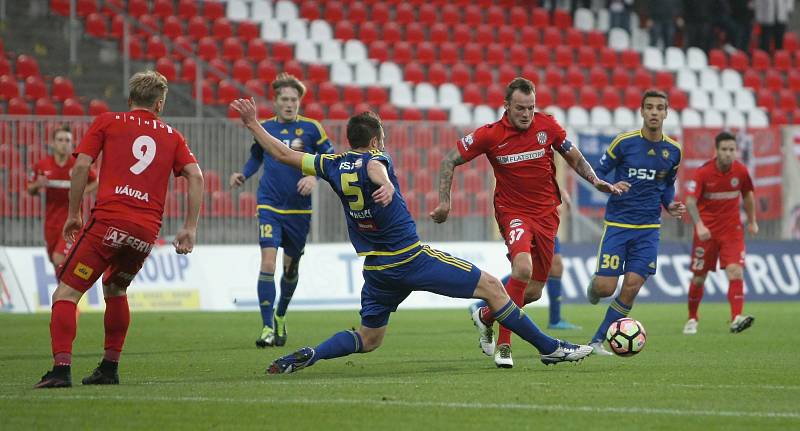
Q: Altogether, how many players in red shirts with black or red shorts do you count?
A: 4